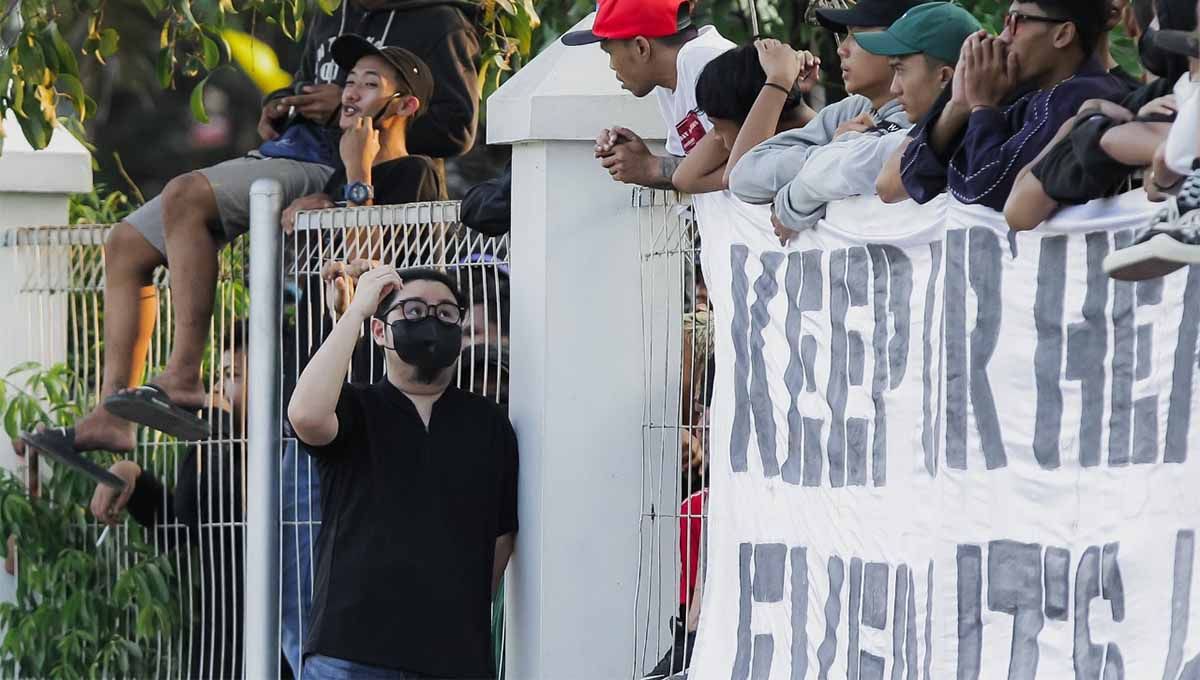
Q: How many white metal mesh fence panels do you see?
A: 3